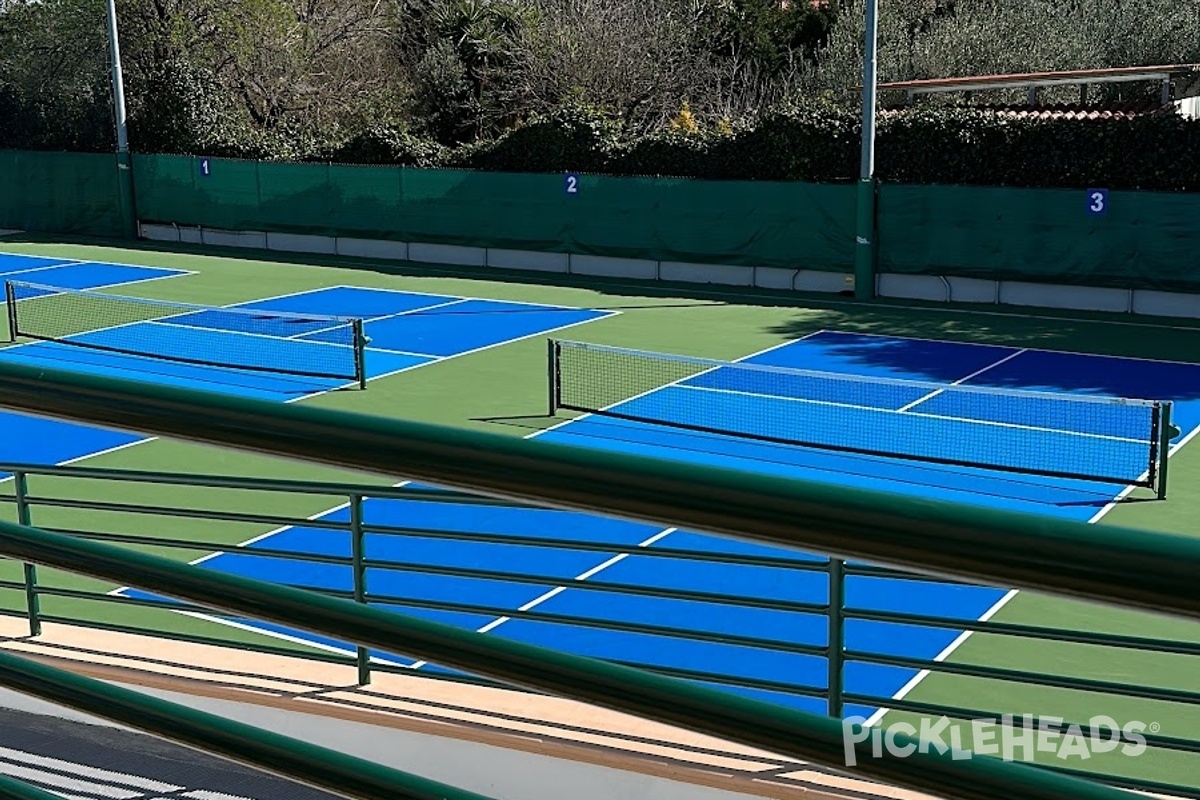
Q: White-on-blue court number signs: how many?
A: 3